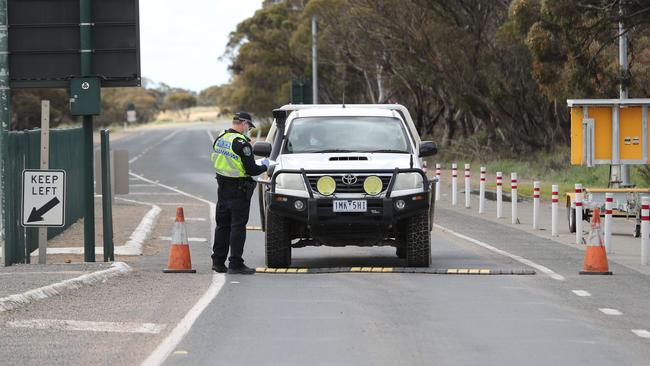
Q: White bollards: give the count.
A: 12